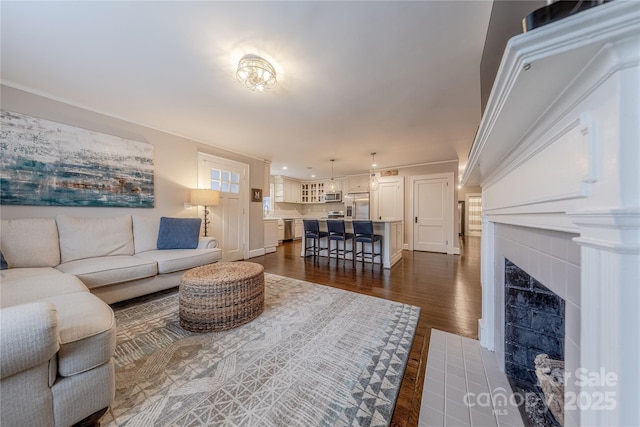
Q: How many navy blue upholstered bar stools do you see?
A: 3